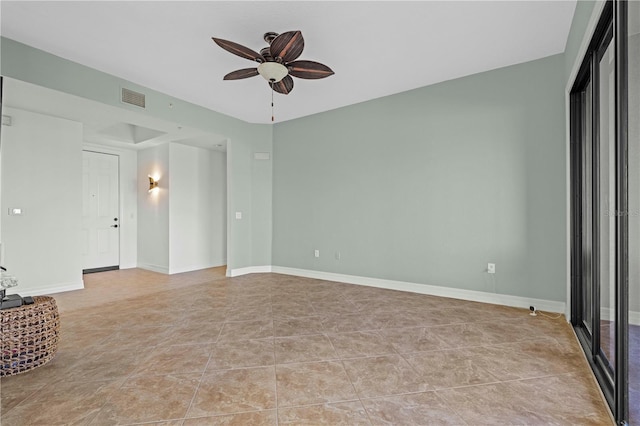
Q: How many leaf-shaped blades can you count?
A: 5